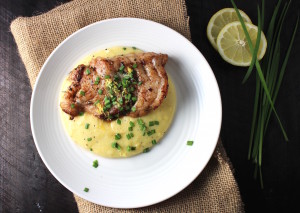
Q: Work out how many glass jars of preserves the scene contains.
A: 0